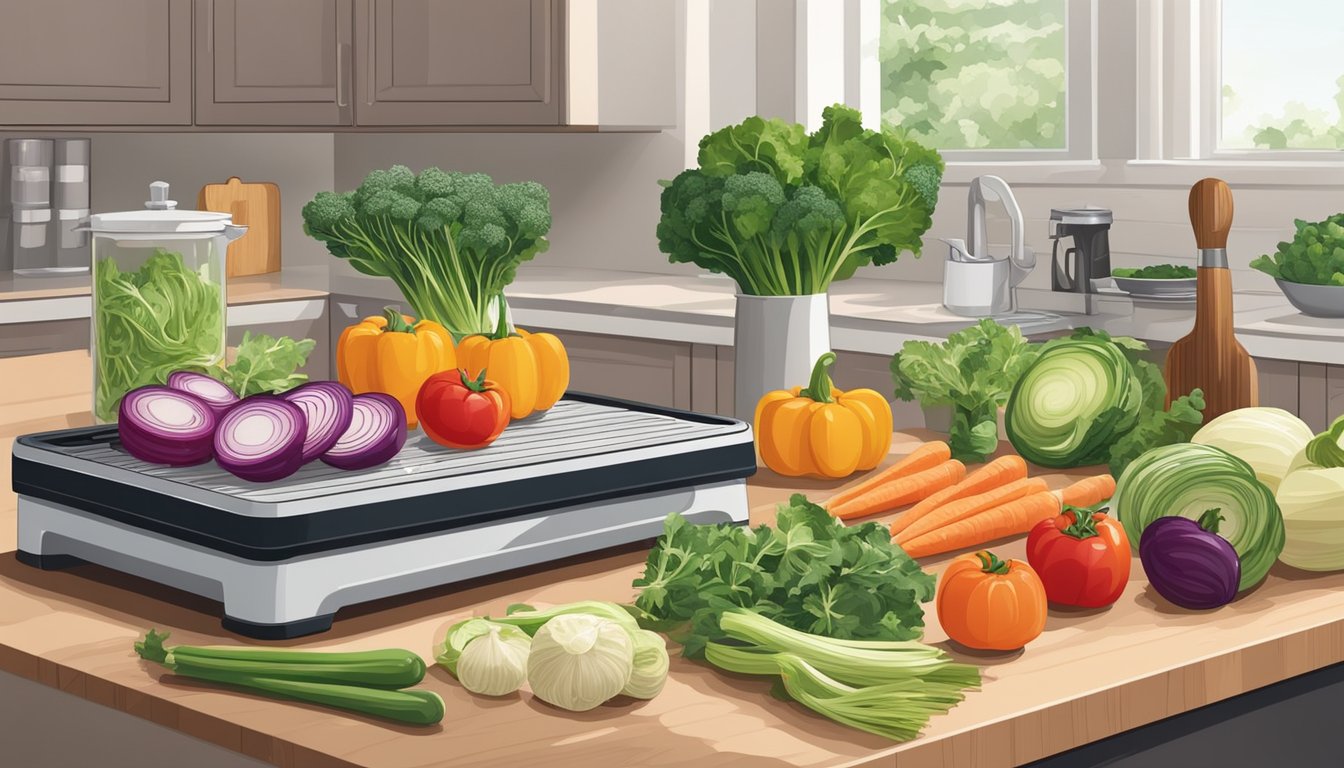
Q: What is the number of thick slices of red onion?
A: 5